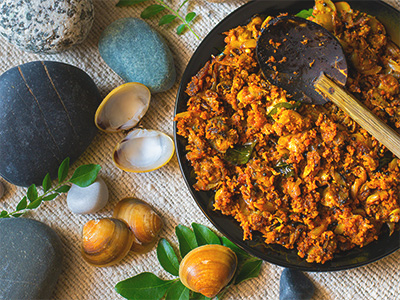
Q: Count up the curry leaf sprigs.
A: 3